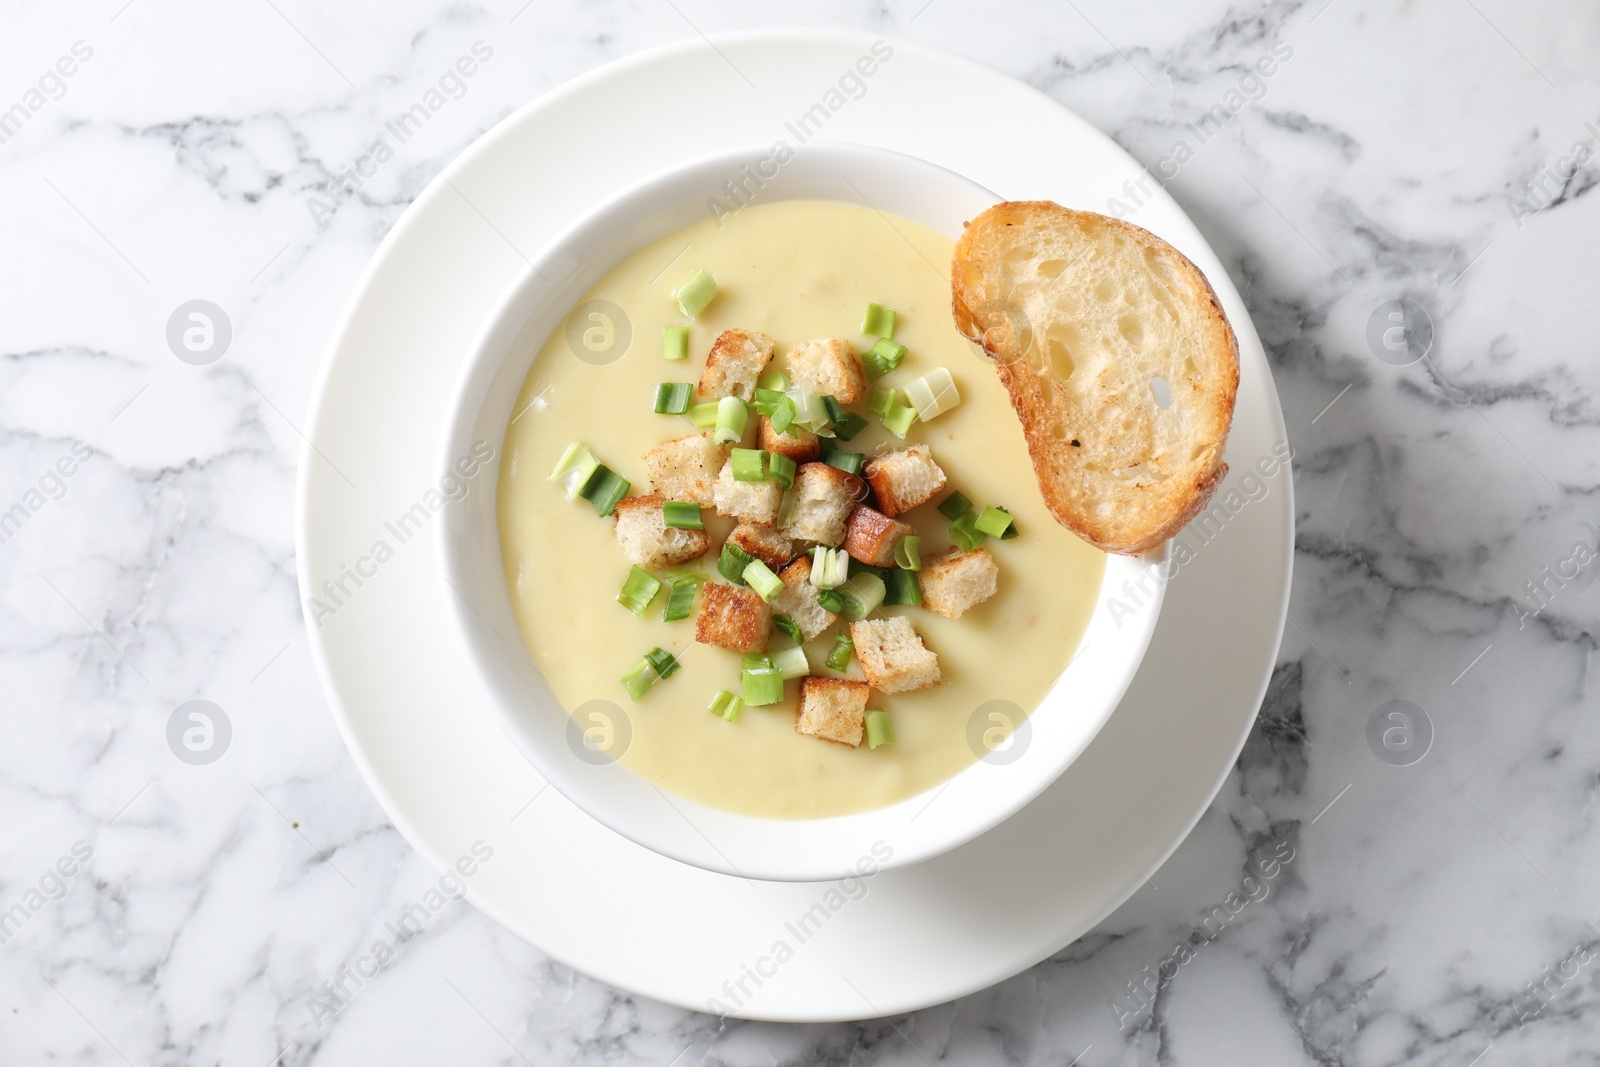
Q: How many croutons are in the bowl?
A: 15